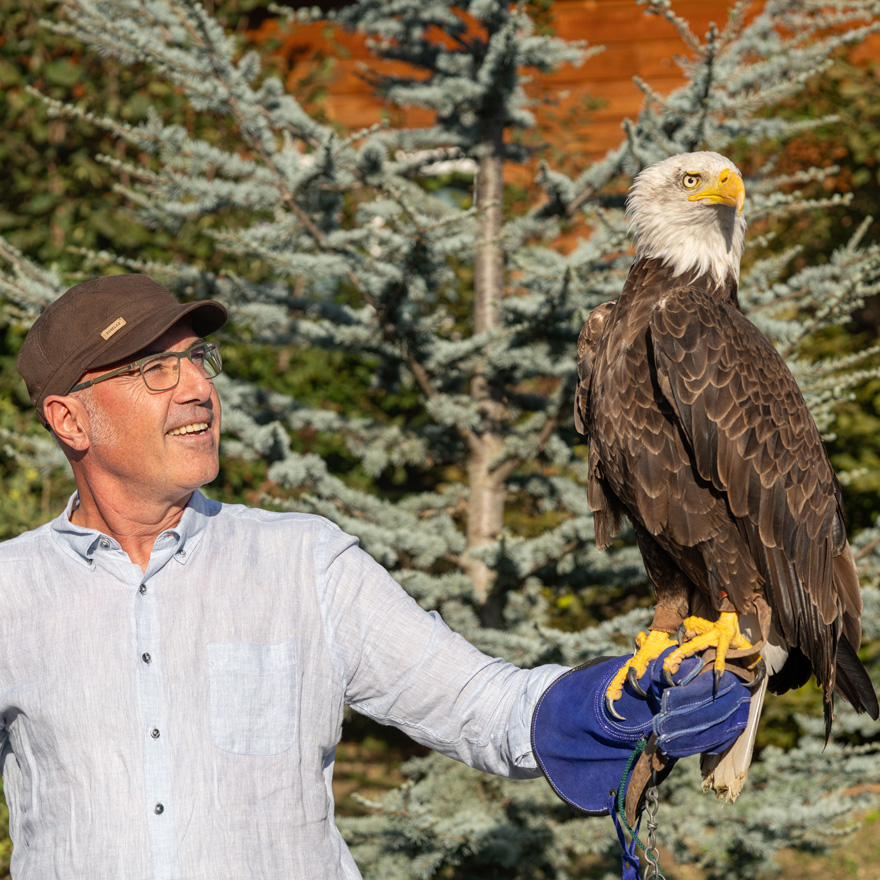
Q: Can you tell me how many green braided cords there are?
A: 1